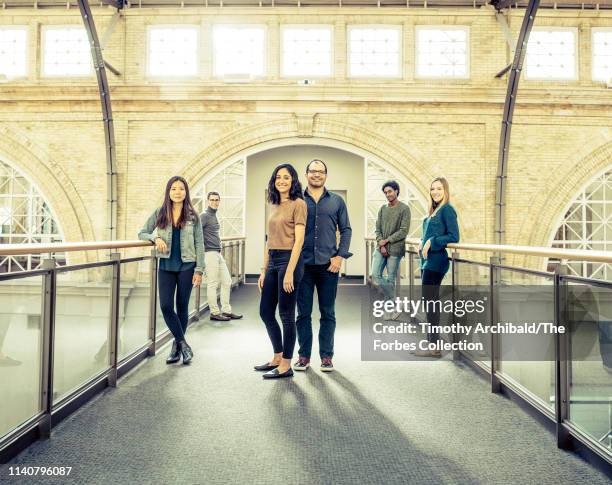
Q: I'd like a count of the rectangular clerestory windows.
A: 9